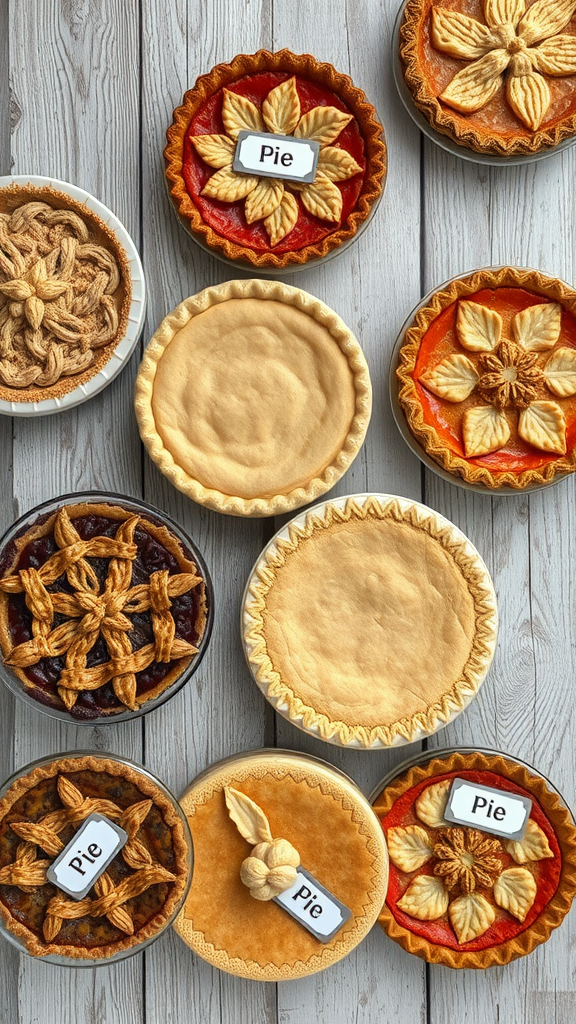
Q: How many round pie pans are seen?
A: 10